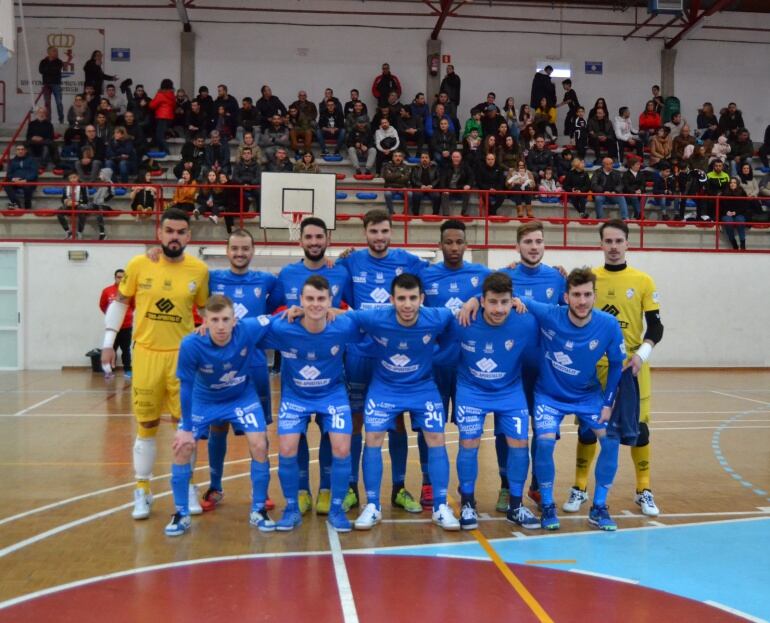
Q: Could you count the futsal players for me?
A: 12